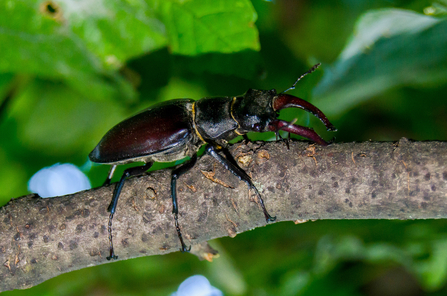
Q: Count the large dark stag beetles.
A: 1